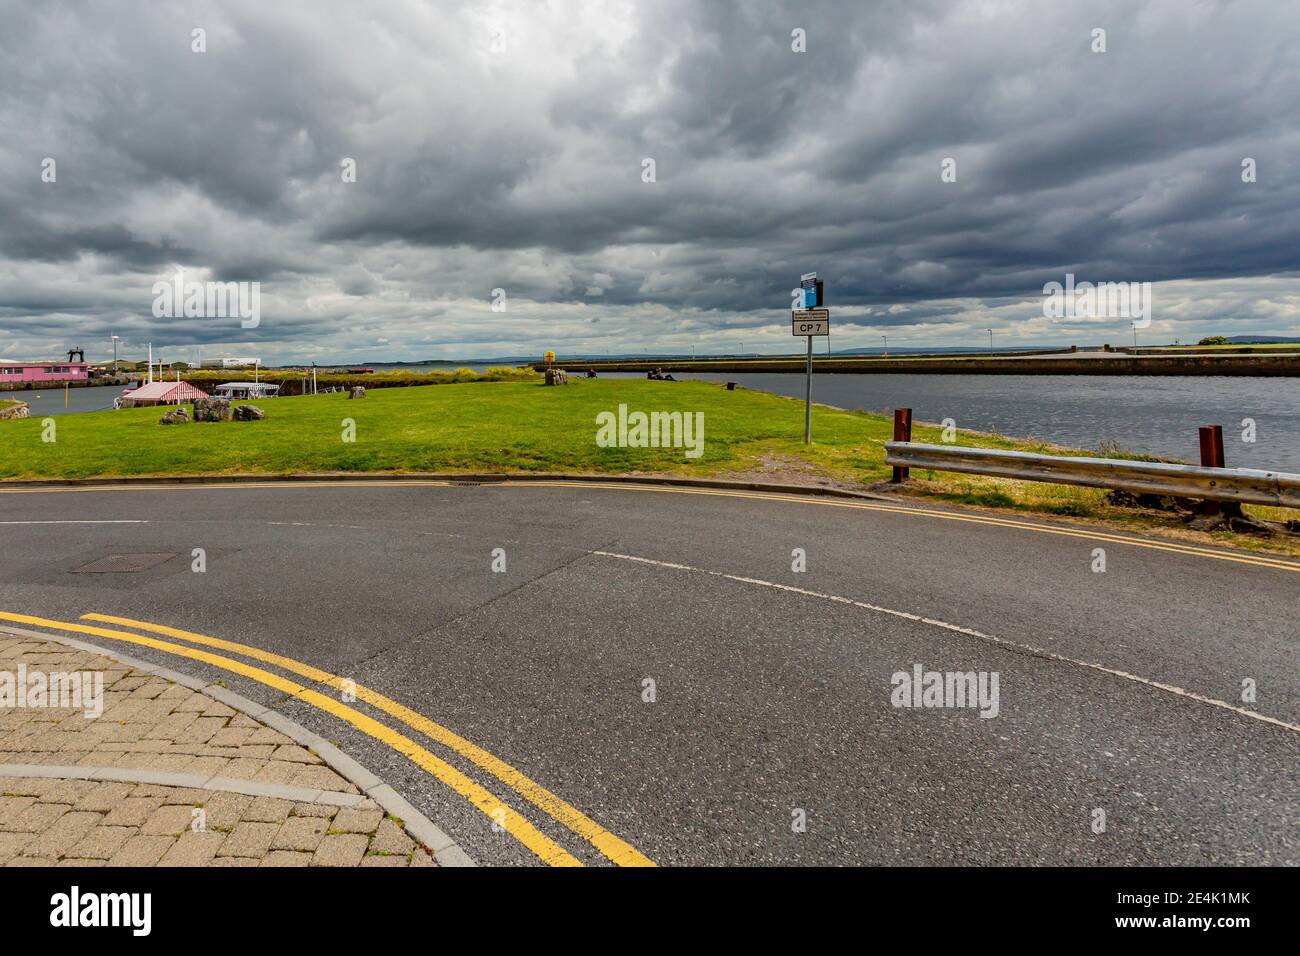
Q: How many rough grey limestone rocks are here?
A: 5